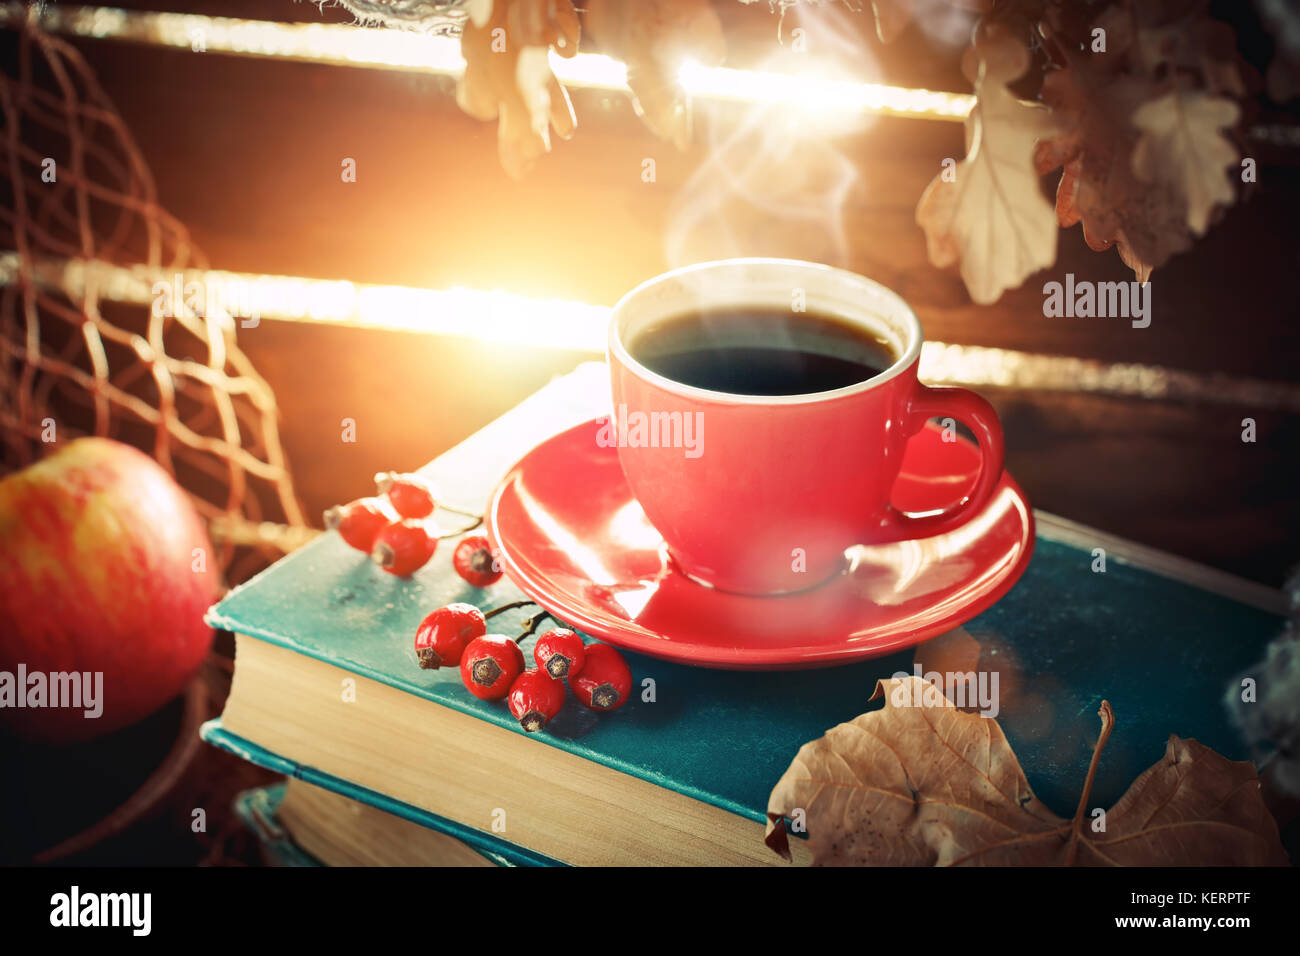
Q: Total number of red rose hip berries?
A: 9